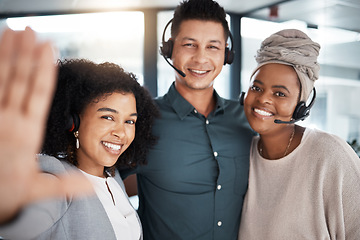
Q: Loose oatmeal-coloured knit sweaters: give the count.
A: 1